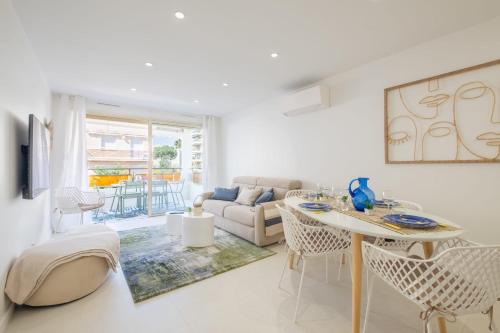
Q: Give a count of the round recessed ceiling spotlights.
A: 6